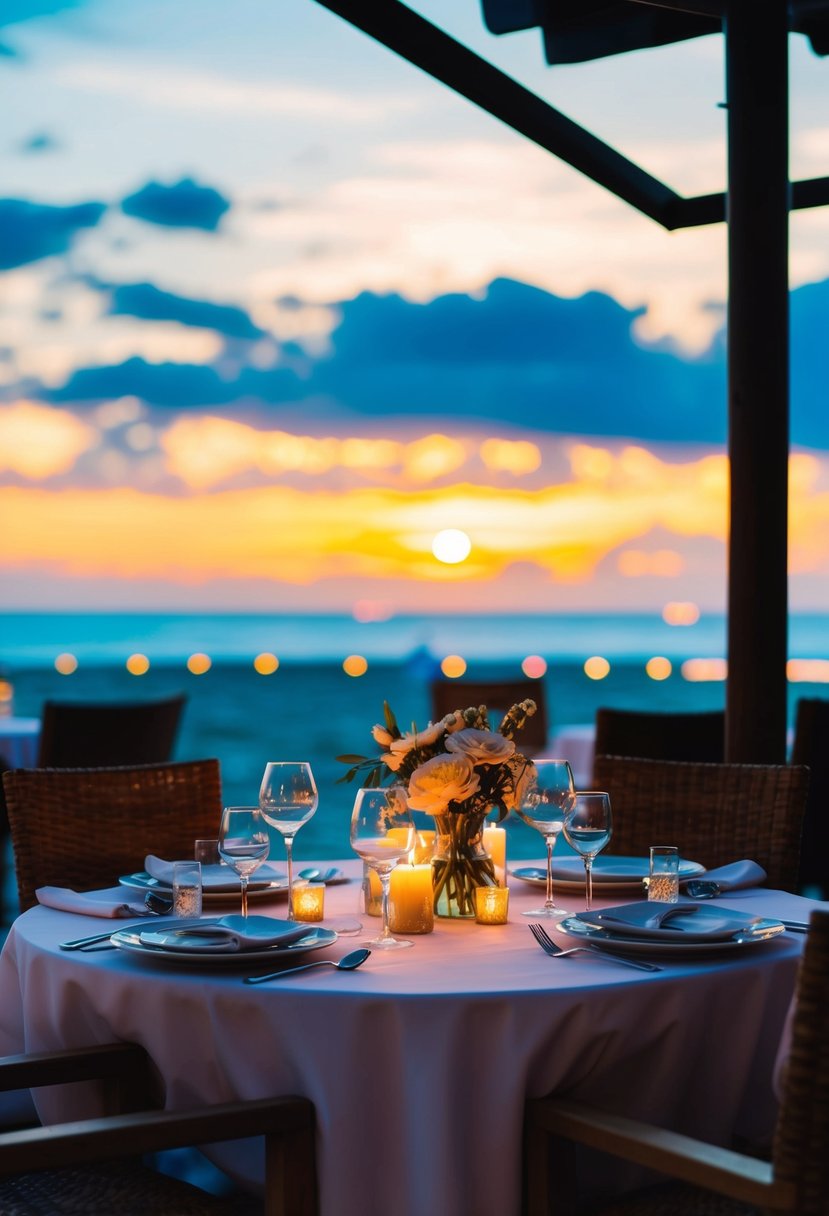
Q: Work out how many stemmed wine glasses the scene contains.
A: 5